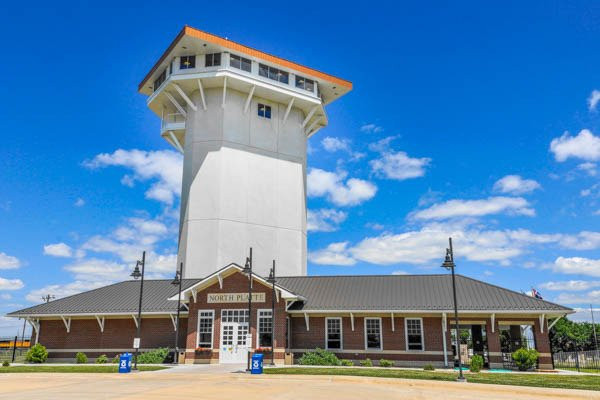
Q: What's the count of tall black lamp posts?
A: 5